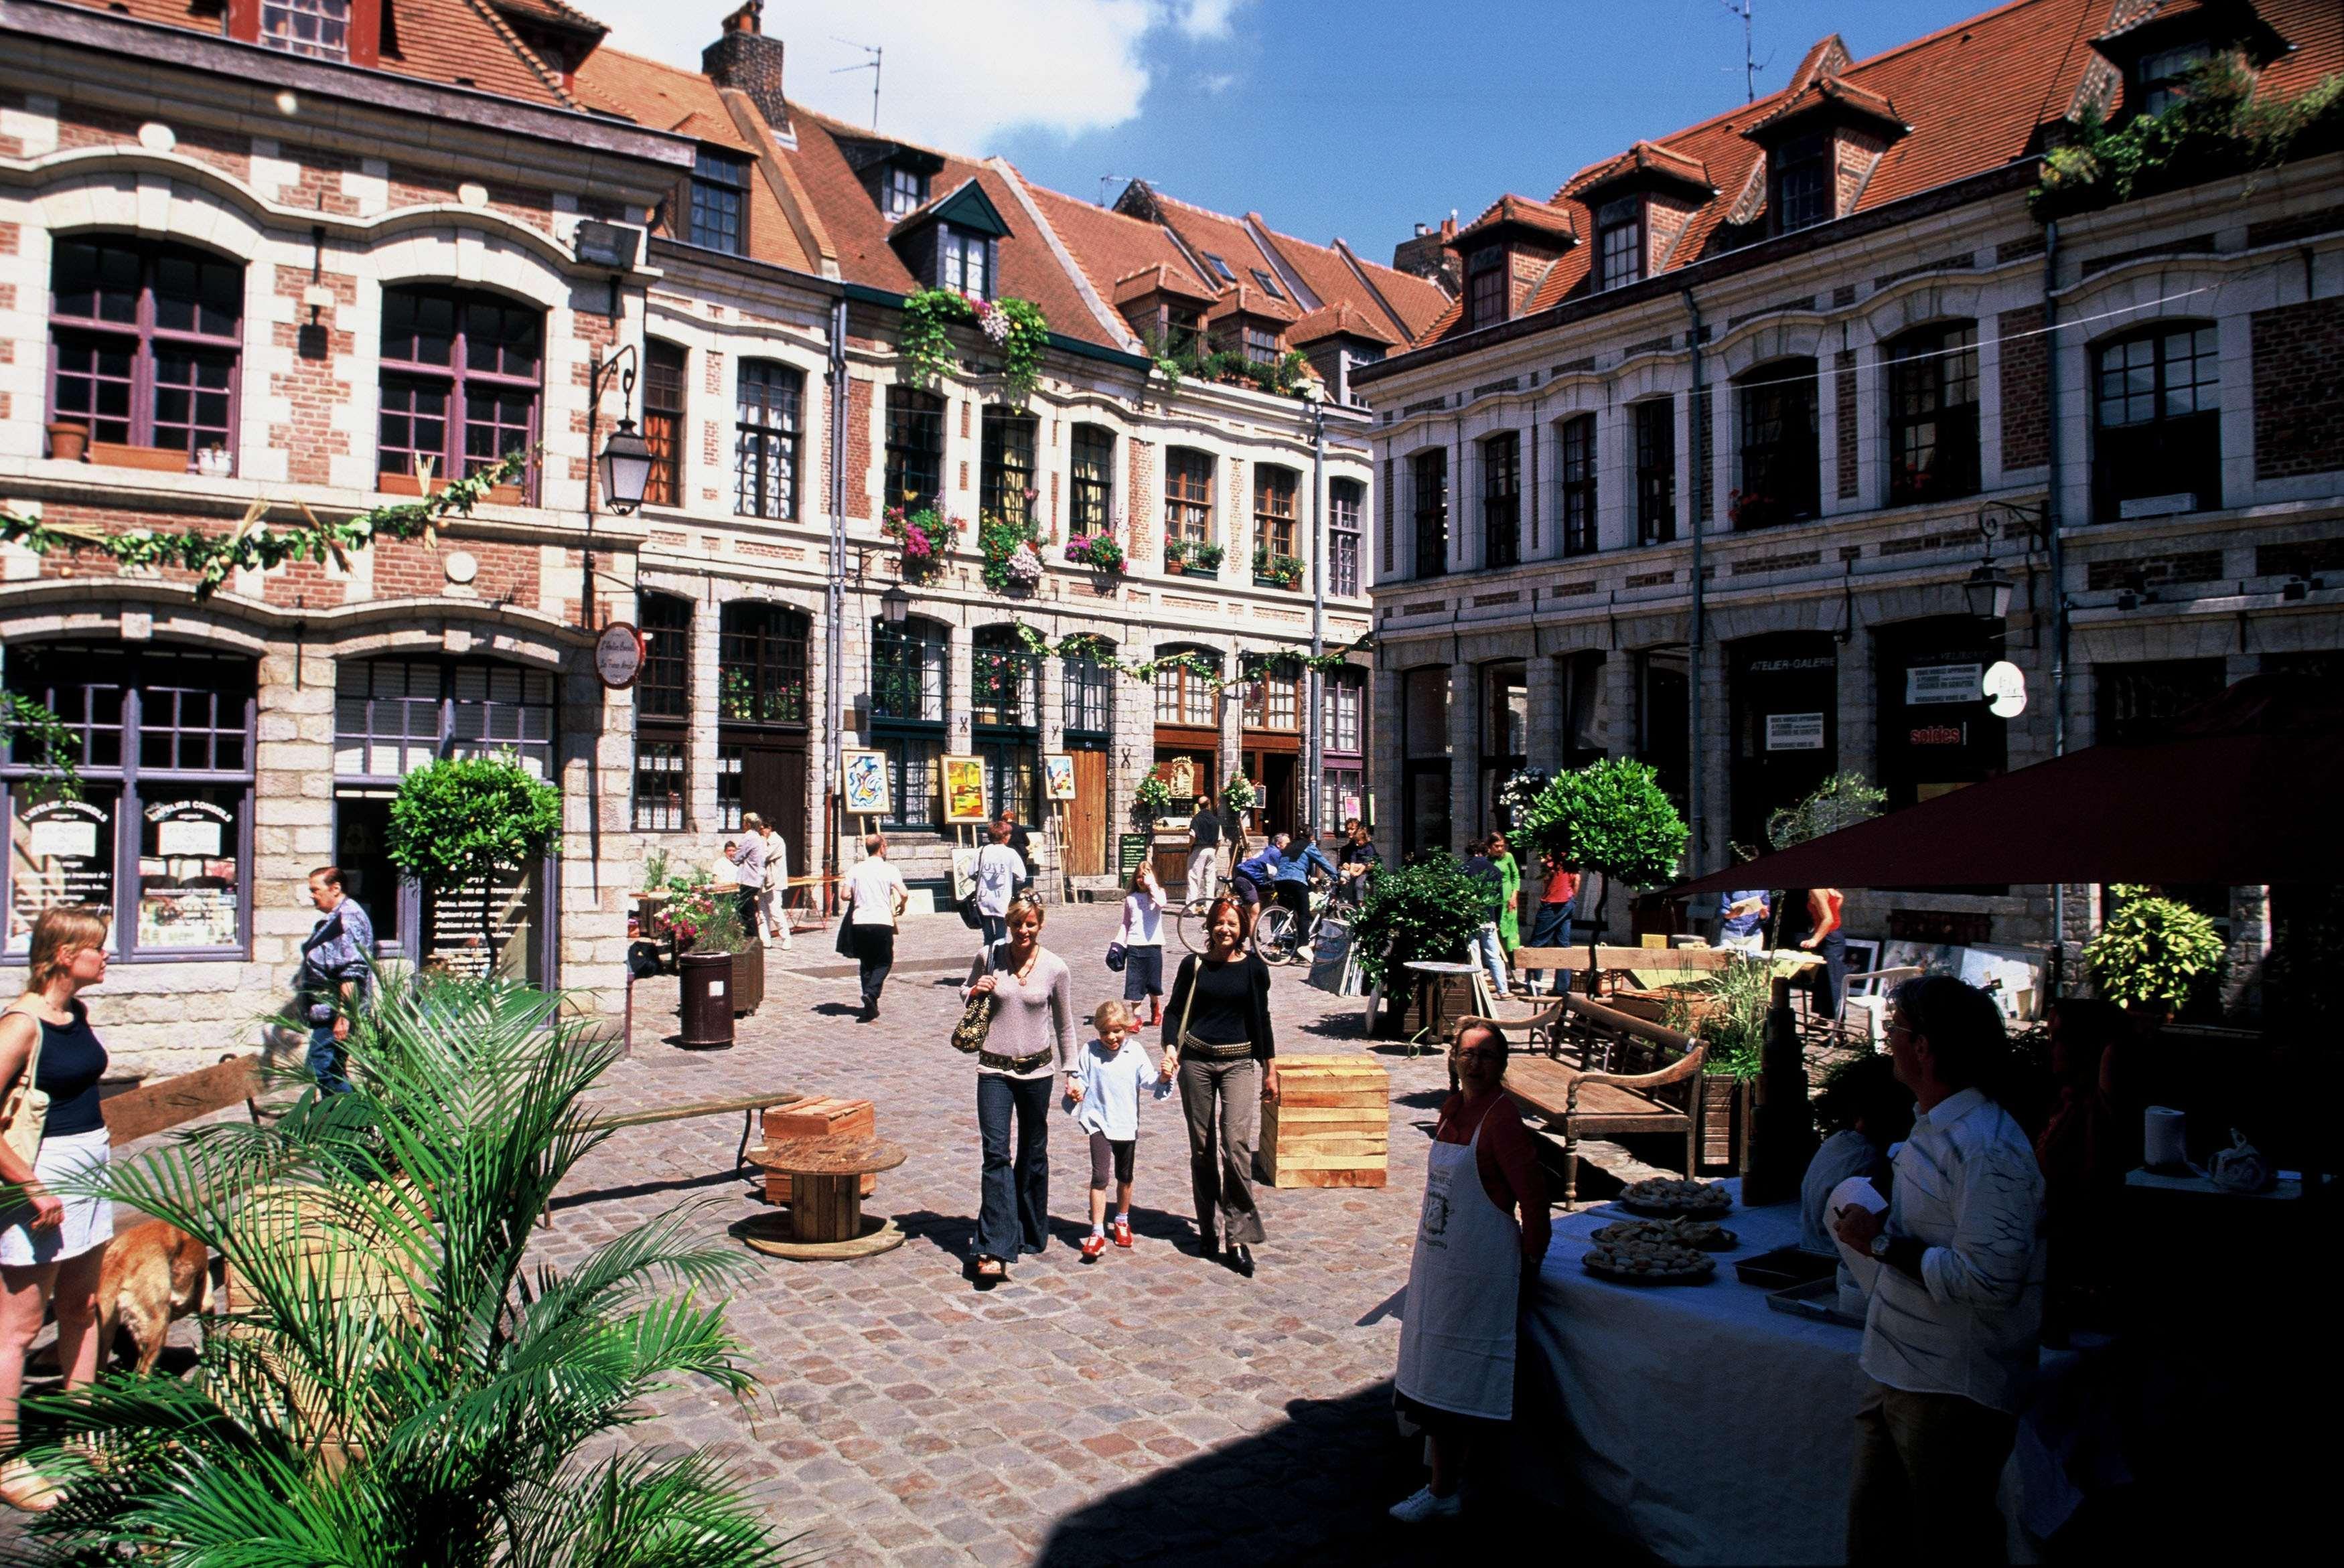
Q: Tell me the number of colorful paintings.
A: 3